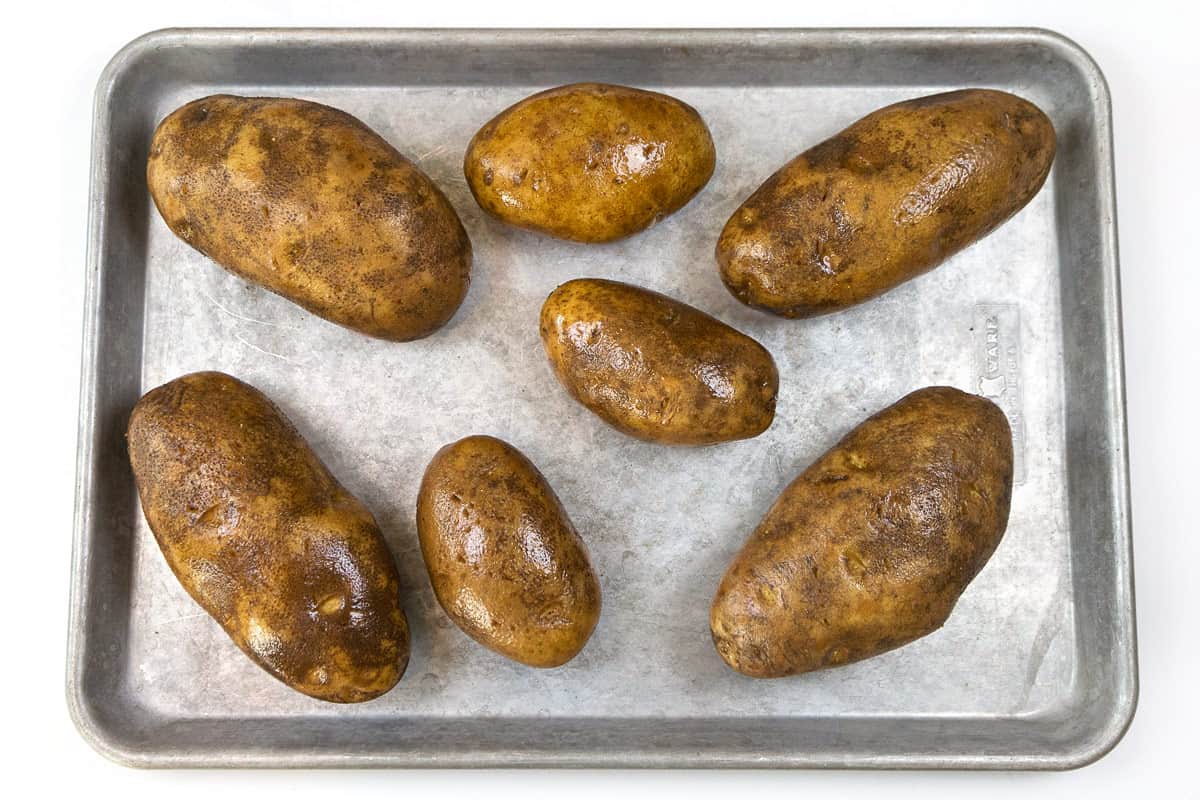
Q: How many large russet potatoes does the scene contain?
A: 4